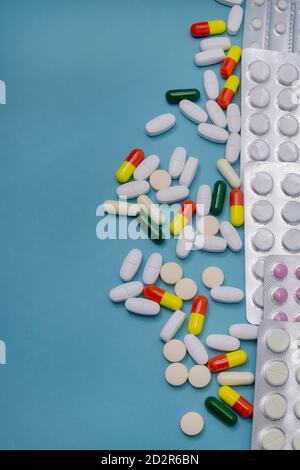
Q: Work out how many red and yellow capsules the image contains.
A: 10